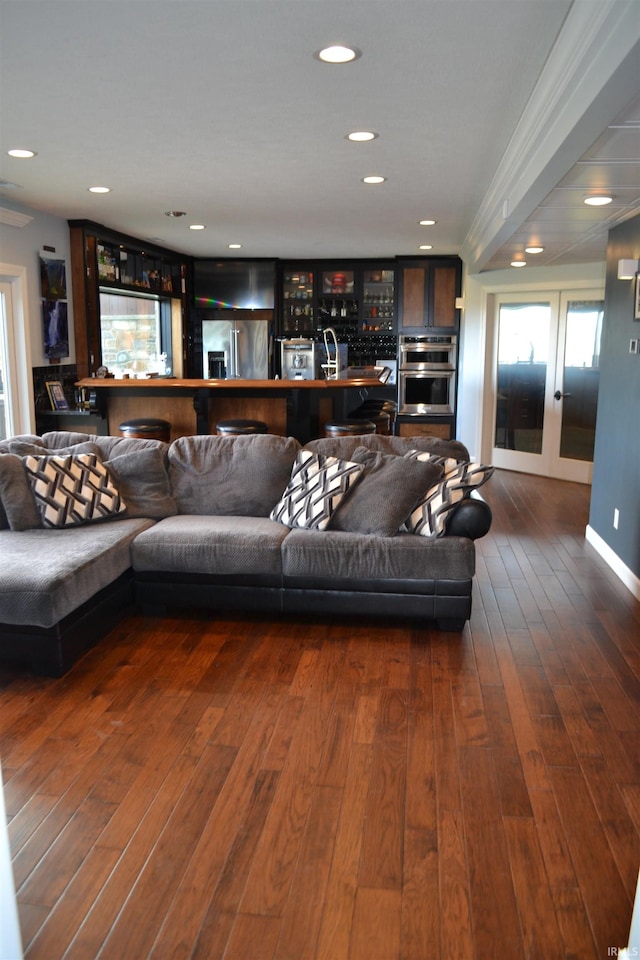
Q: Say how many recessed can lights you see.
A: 12